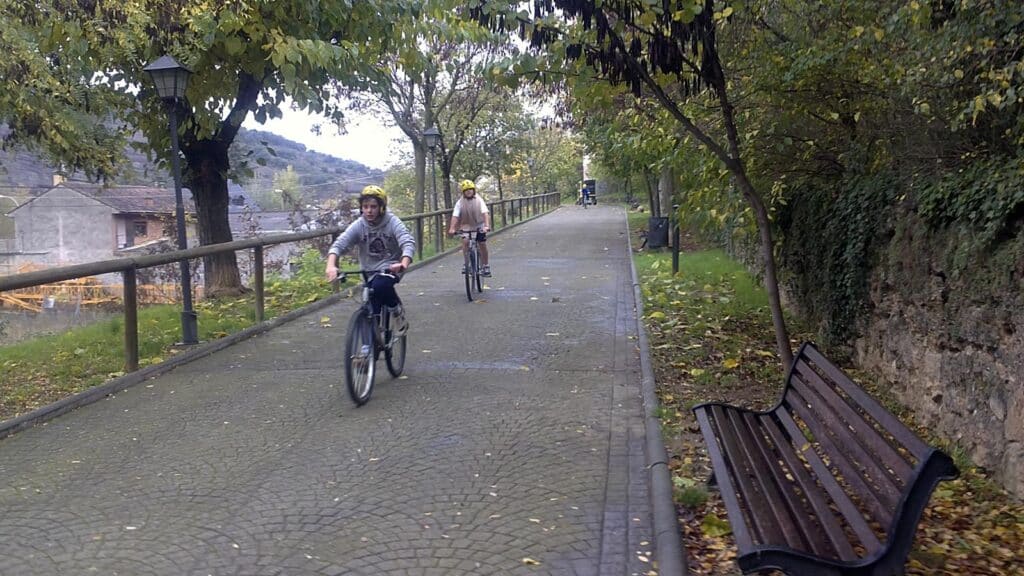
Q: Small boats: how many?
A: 0